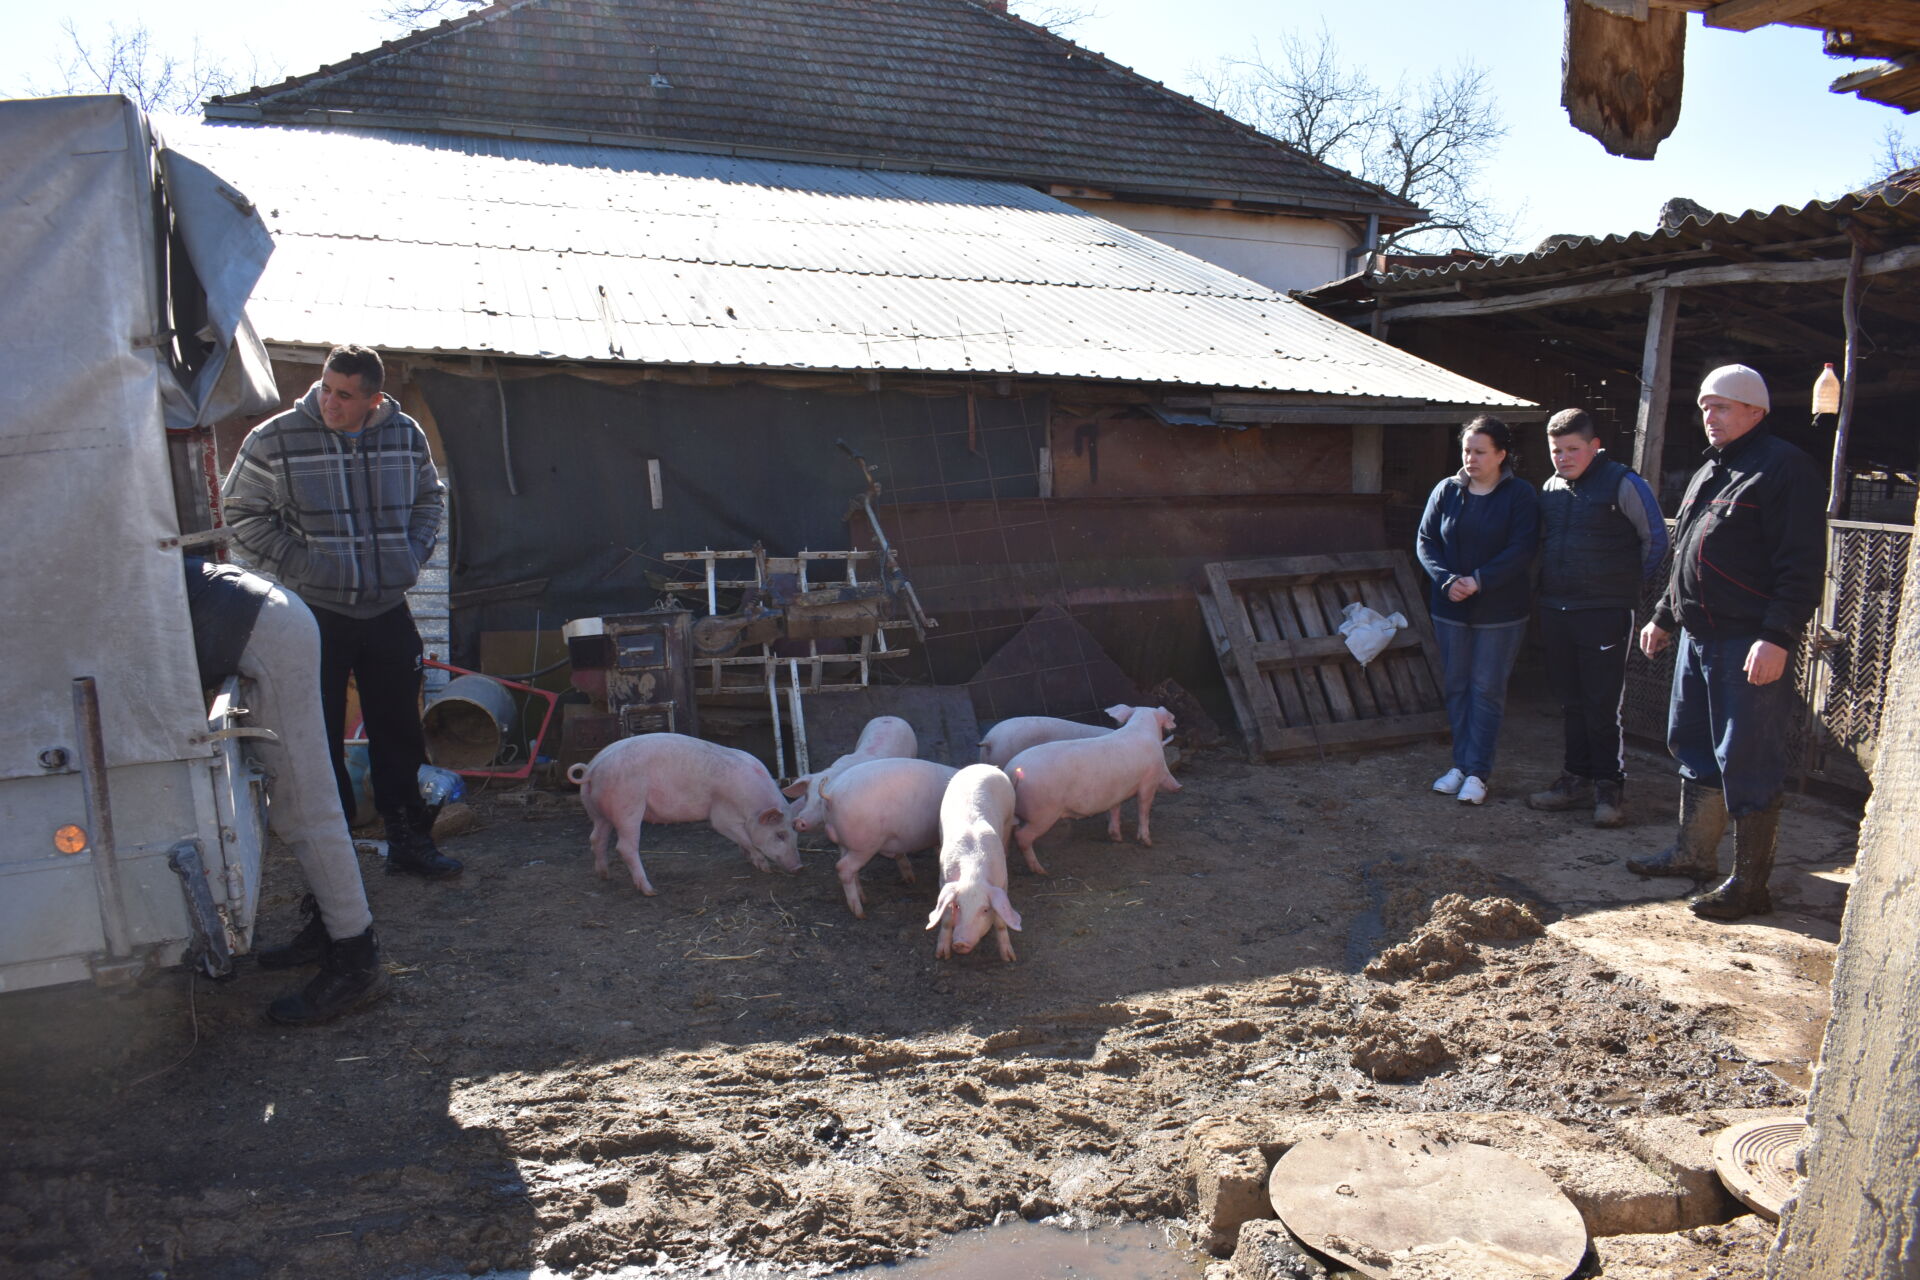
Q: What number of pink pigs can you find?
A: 6